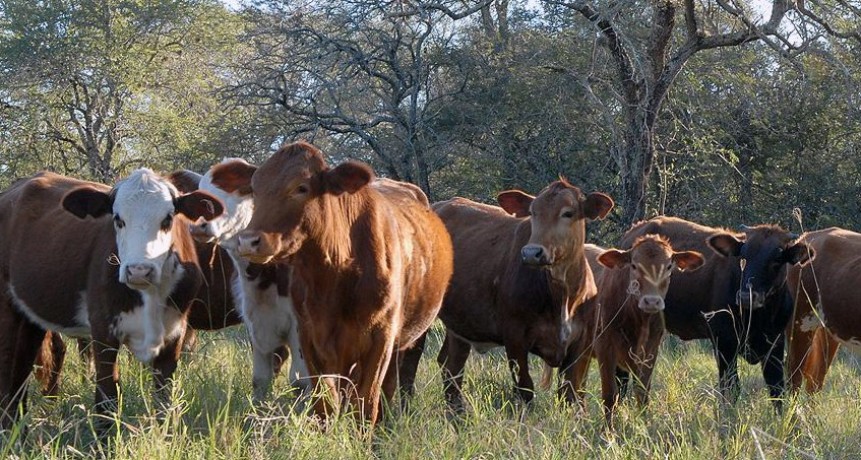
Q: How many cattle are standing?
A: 8